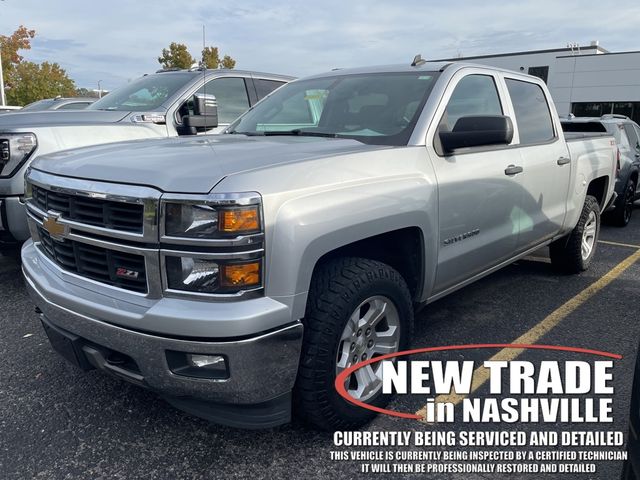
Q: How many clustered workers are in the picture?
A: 0